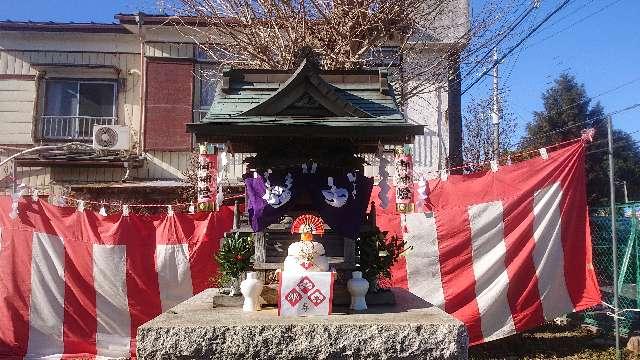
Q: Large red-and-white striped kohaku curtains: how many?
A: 2